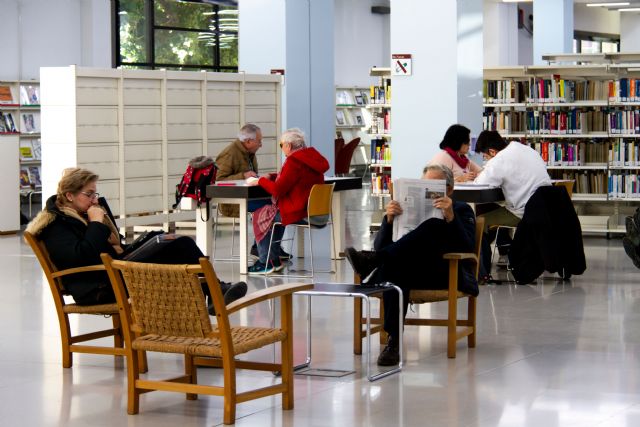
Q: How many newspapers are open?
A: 1